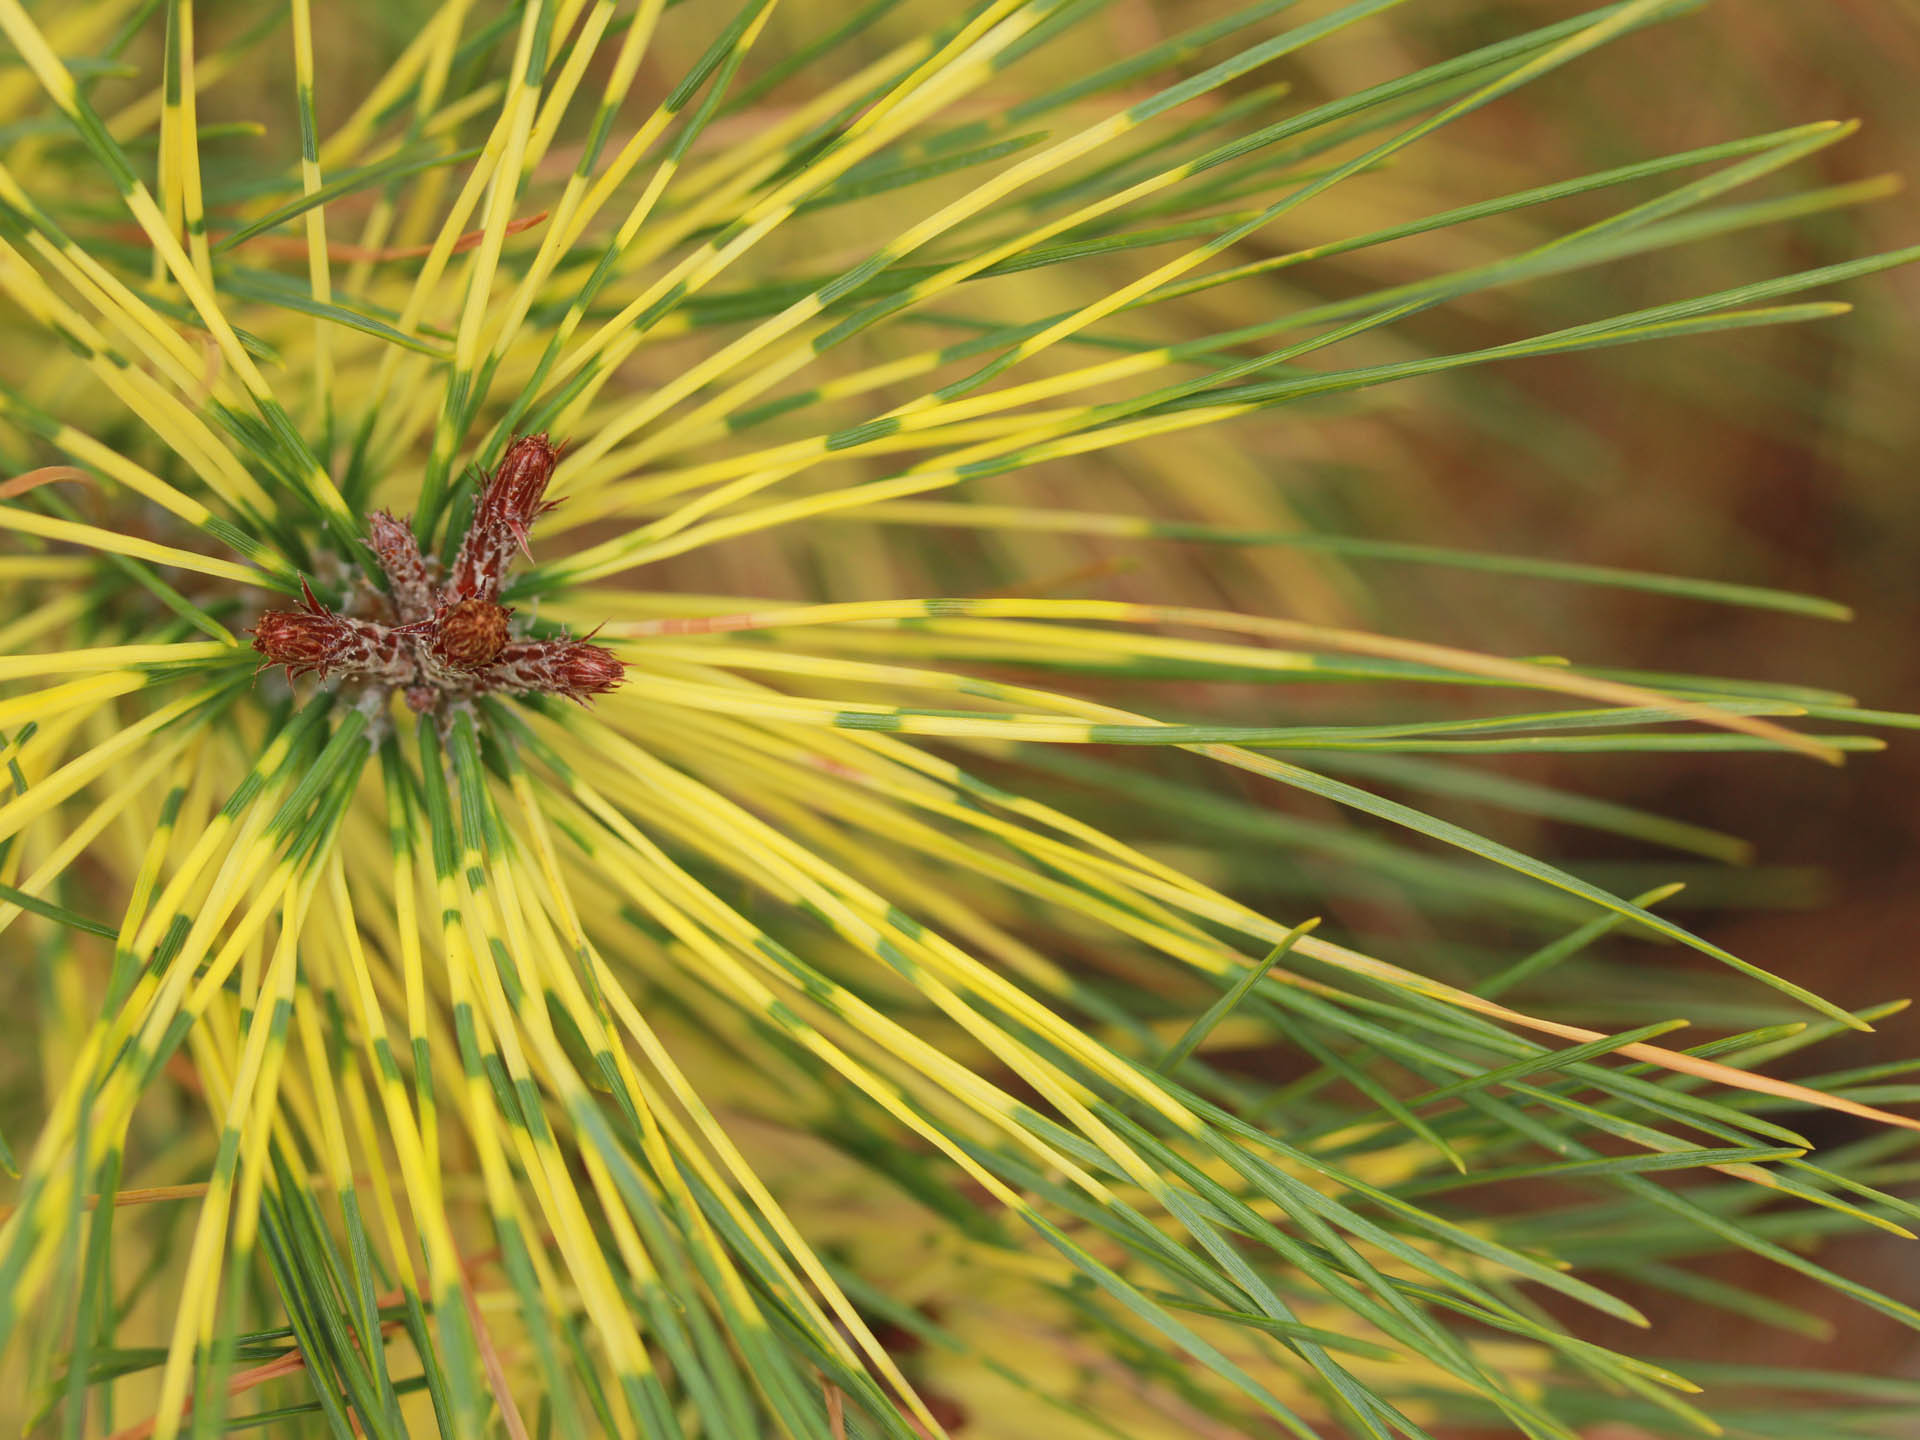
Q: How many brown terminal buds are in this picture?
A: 5